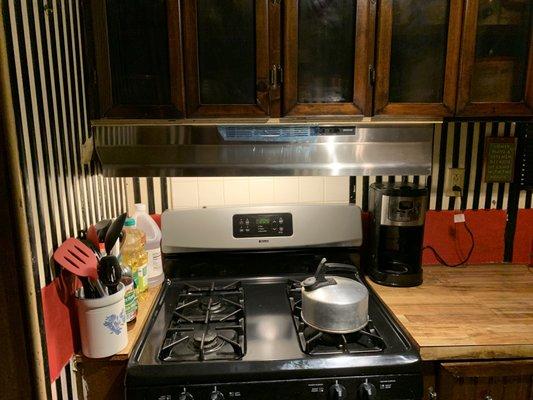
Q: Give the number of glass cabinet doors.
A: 5